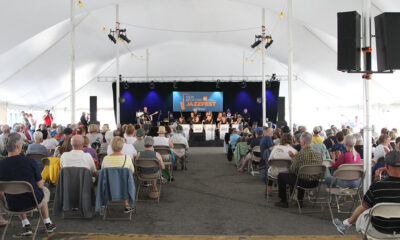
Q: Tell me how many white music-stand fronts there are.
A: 5